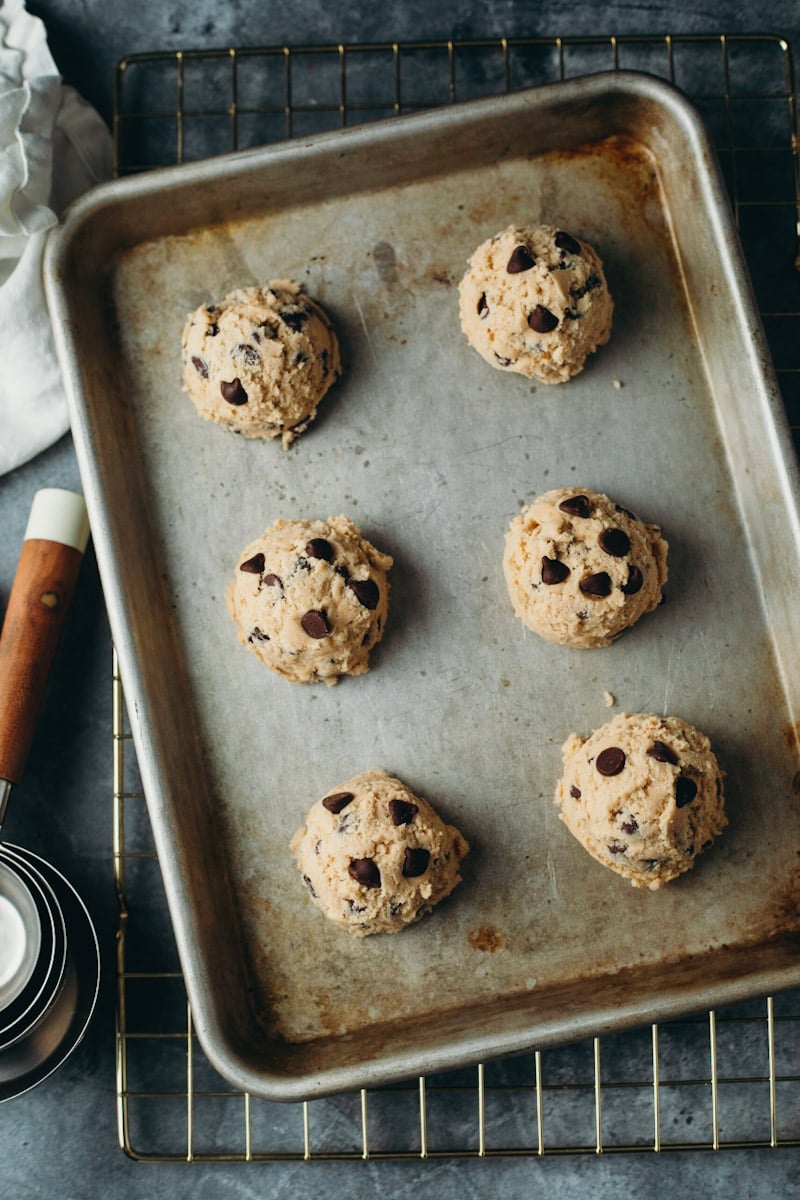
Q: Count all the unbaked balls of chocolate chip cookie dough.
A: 6